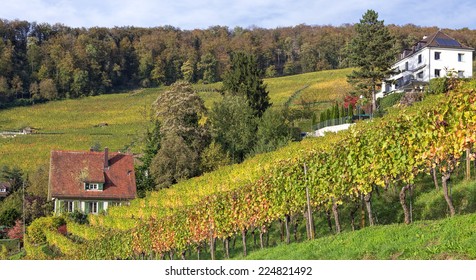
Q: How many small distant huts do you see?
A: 2